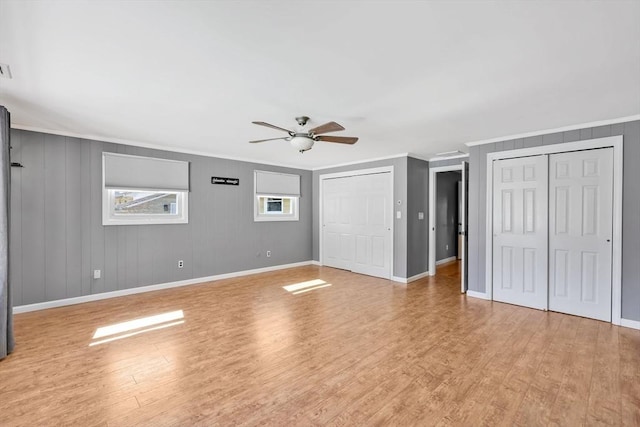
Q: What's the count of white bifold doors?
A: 2